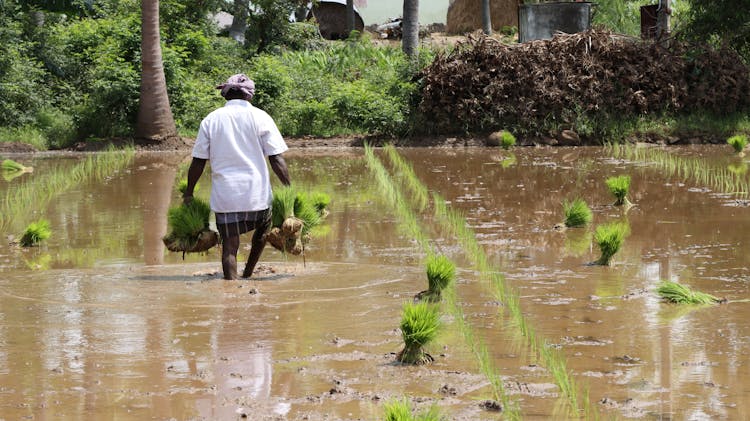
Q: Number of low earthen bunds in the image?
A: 1